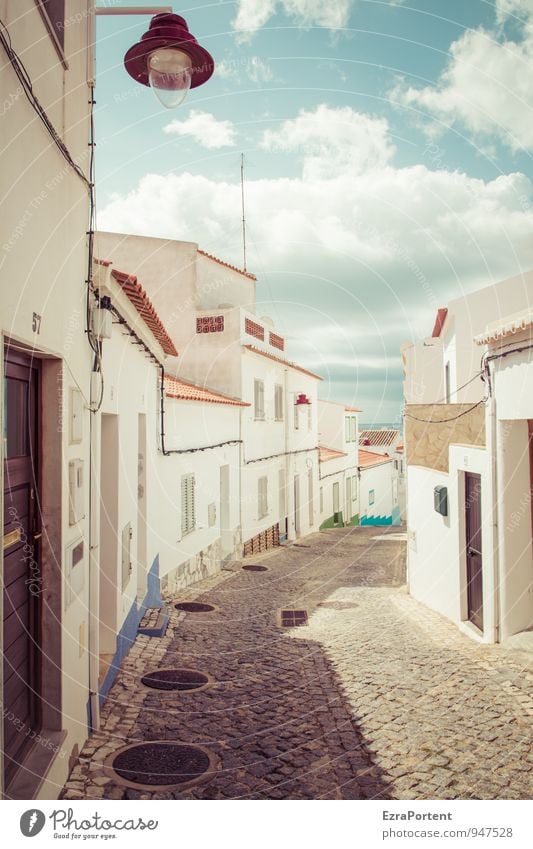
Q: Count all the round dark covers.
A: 4